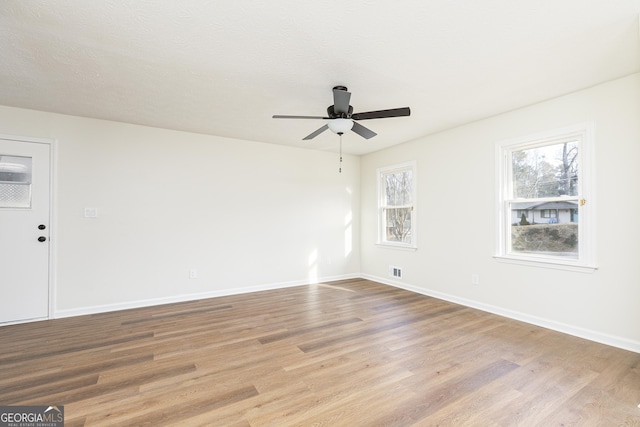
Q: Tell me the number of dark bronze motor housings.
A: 1